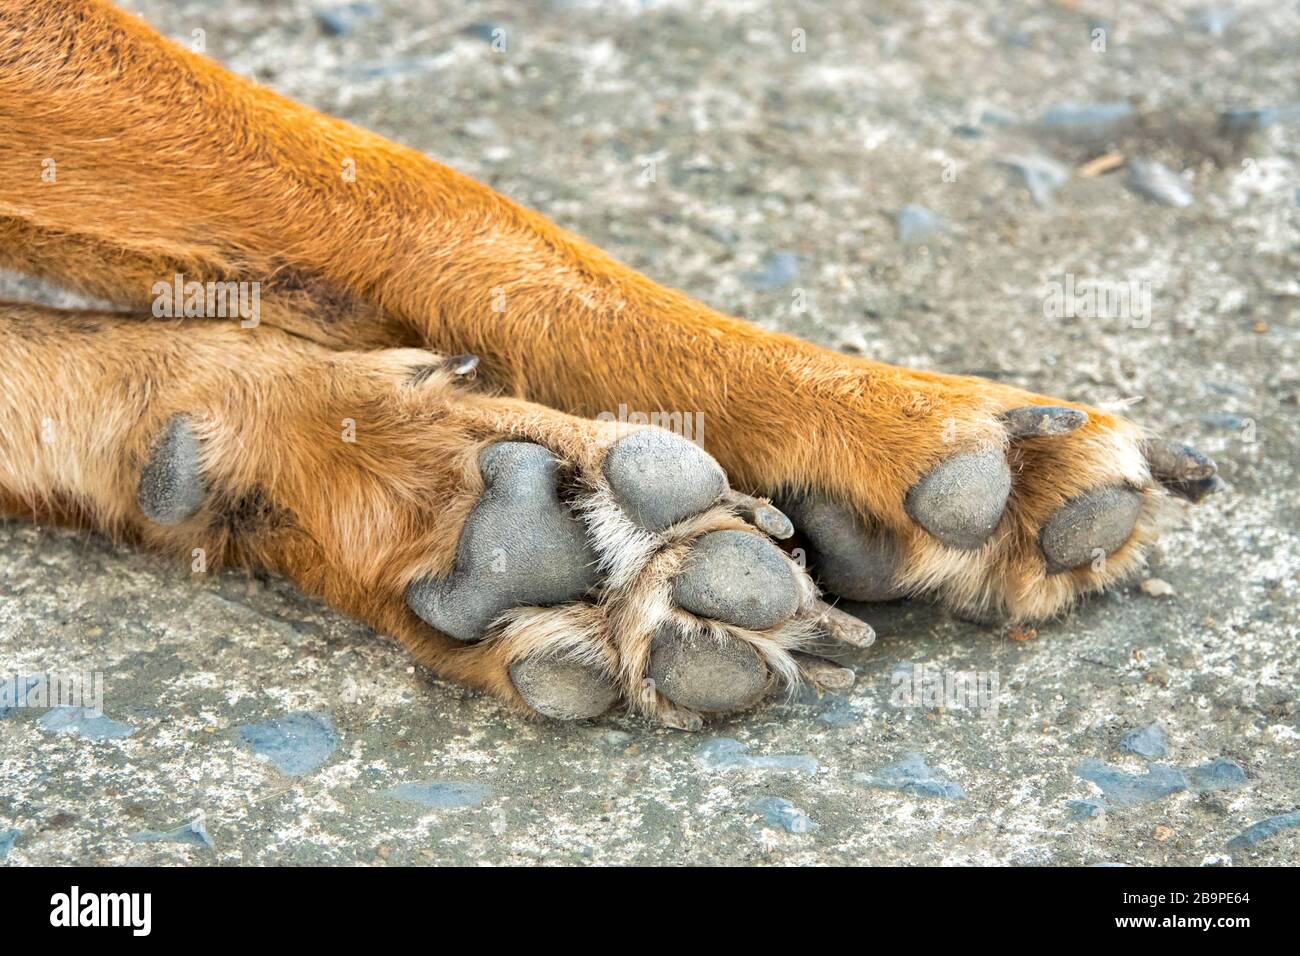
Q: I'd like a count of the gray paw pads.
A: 9